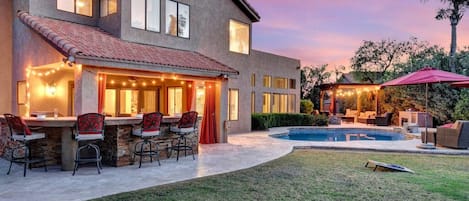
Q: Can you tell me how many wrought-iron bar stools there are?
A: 4